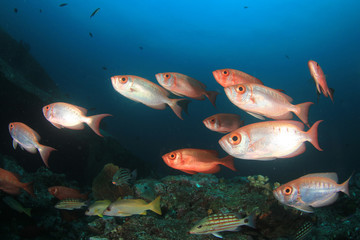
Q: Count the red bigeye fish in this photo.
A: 13